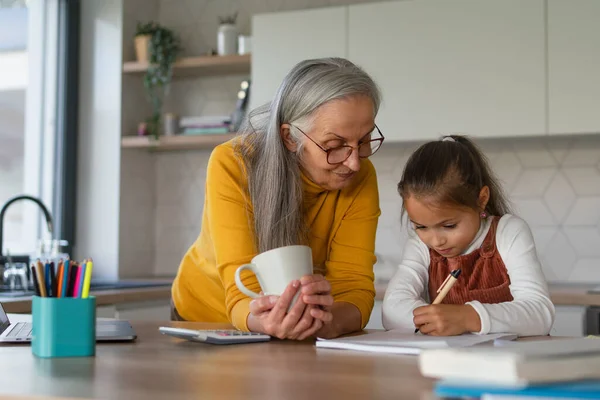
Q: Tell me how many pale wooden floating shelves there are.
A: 2